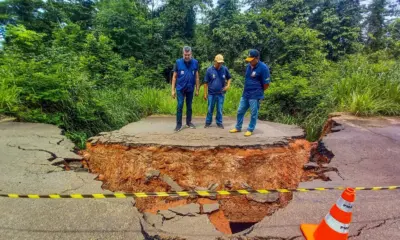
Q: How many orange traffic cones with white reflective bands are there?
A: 1